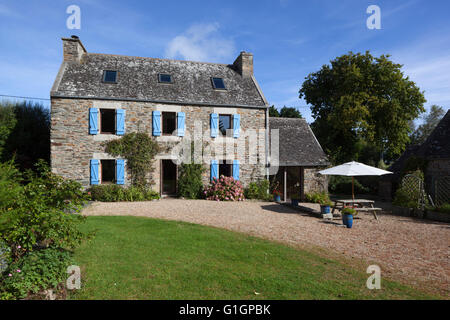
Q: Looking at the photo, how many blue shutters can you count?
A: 10